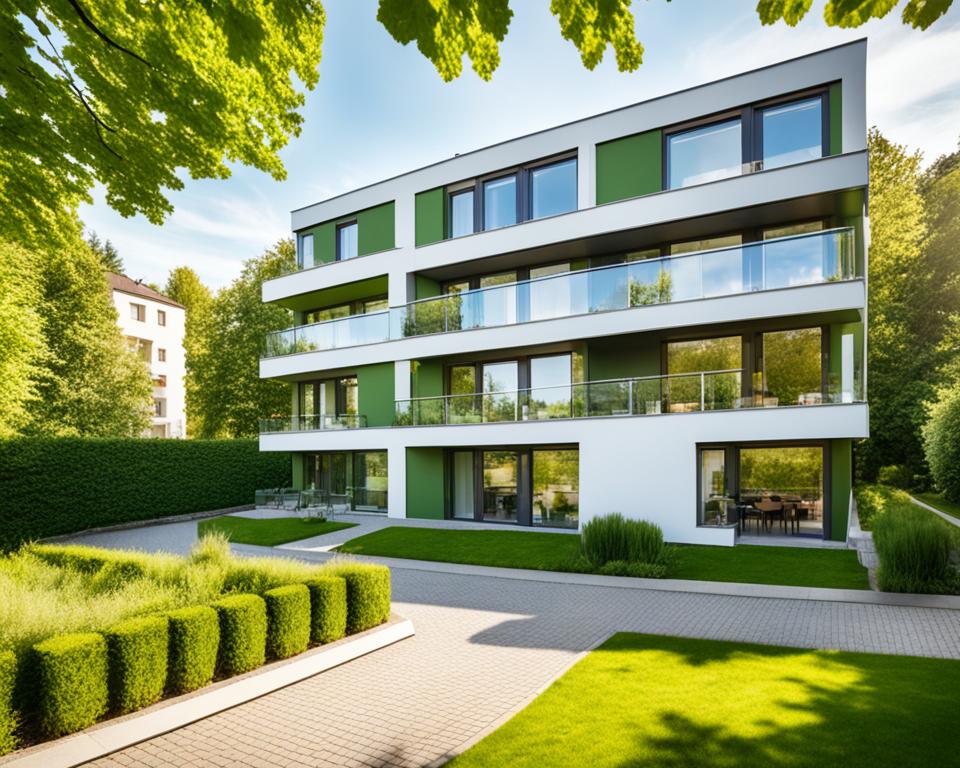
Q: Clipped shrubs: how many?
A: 8